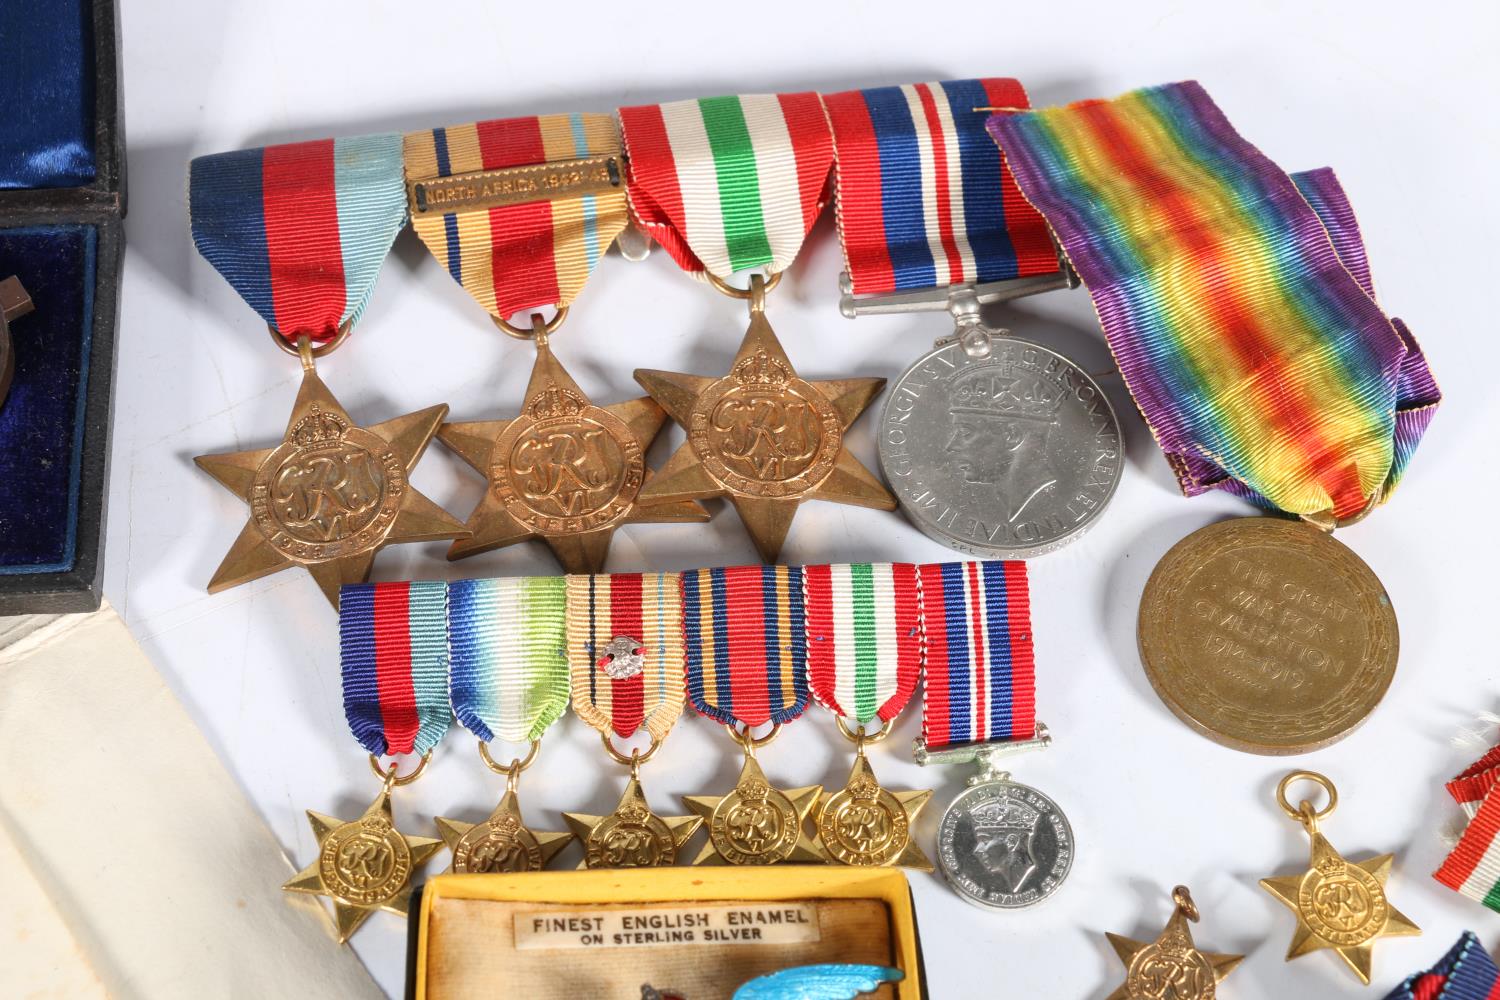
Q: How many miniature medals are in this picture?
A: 8